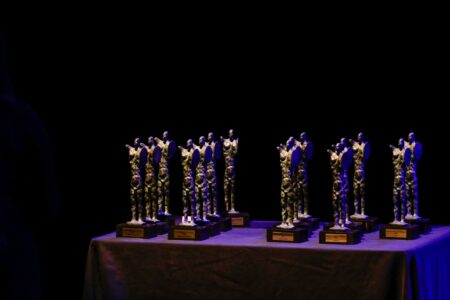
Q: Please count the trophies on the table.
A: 15